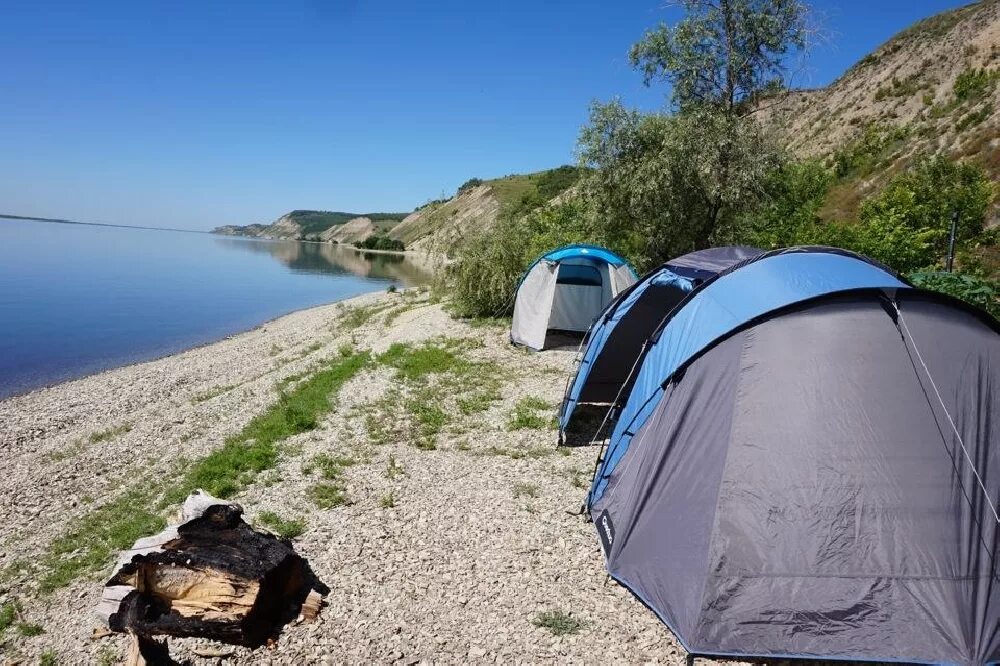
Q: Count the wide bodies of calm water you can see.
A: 1